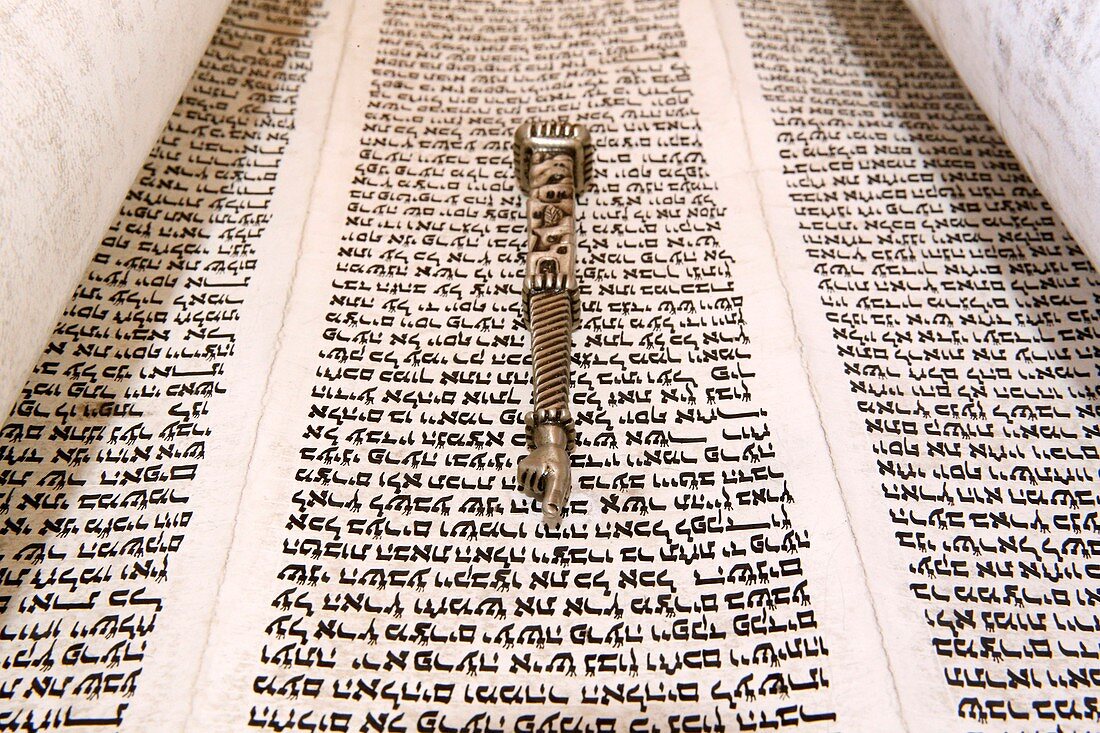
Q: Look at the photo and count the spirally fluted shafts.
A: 1